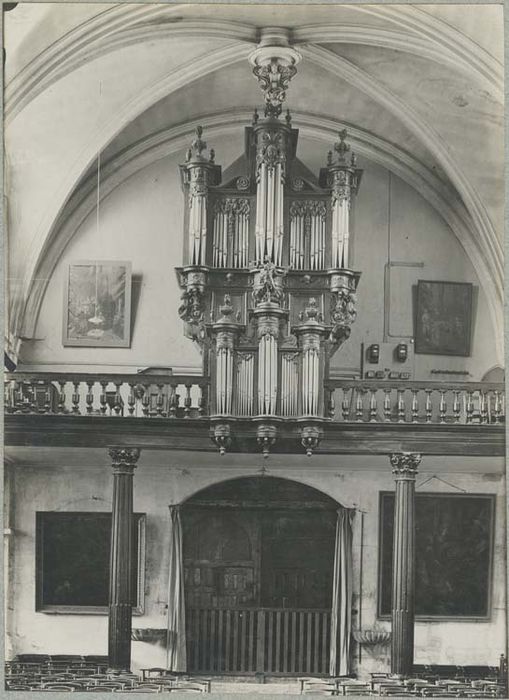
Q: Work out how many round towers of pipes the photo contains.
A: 6